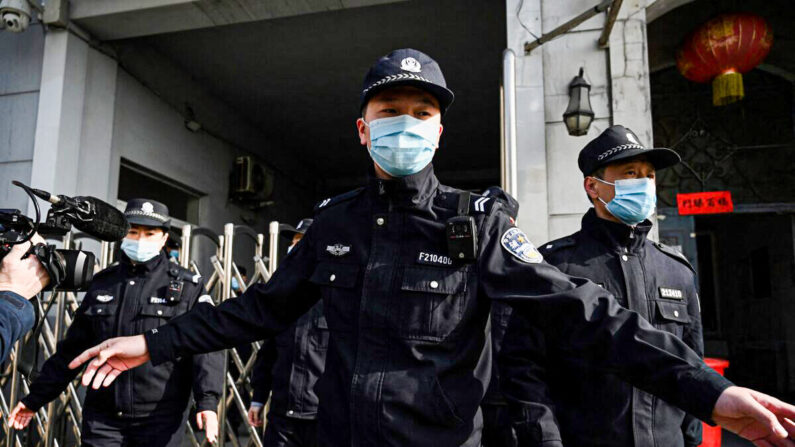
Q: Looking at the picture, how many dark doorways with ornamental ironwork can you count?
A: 1